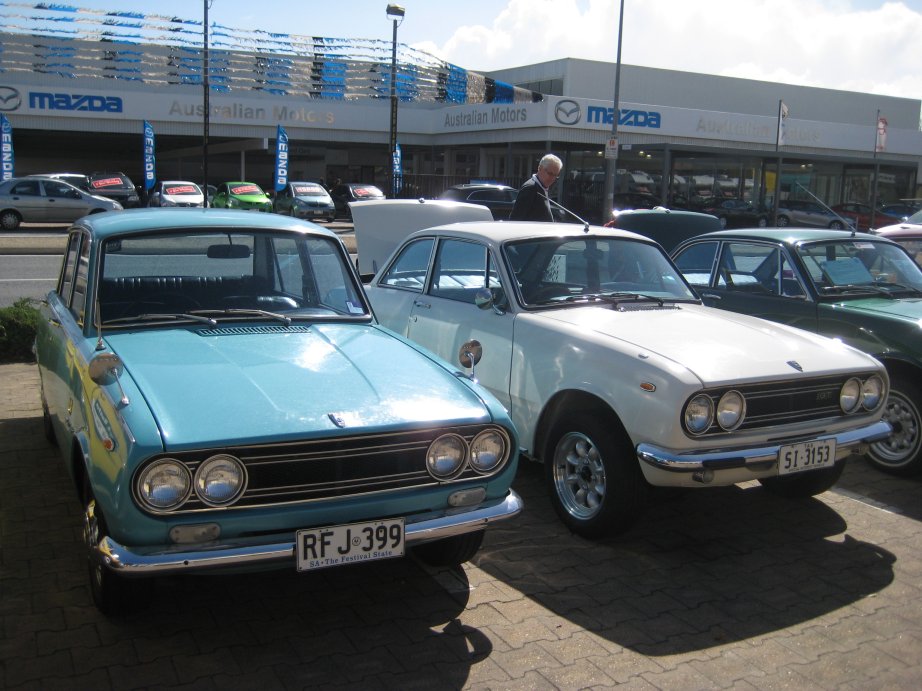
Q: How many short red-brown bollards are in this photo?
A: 0